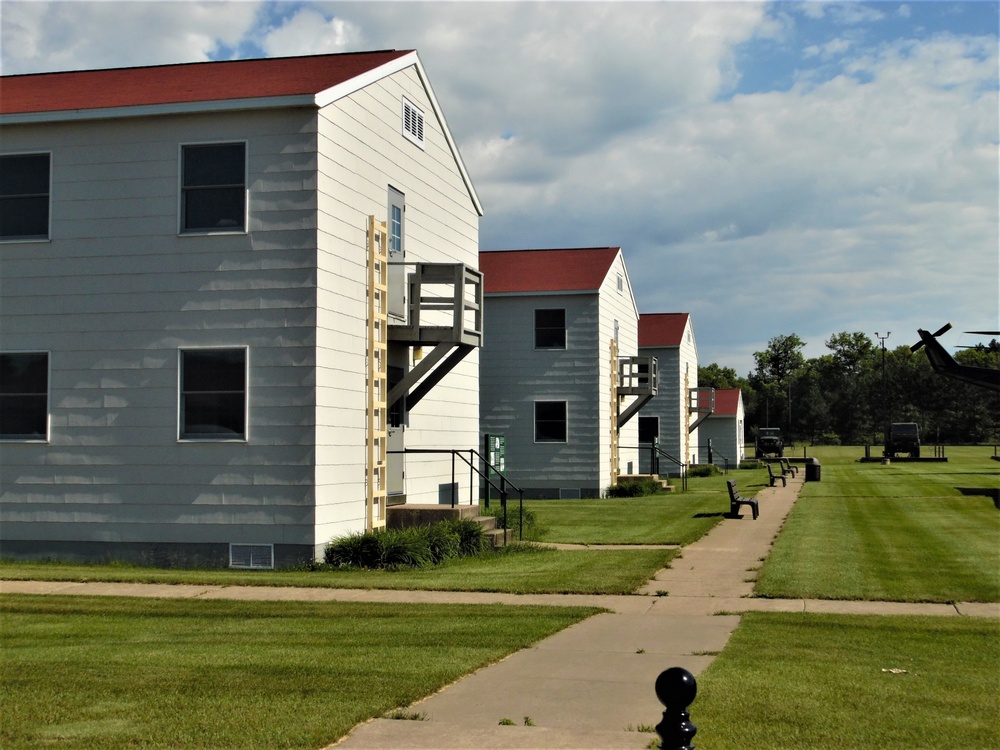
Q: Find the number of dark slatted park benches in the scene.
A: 4